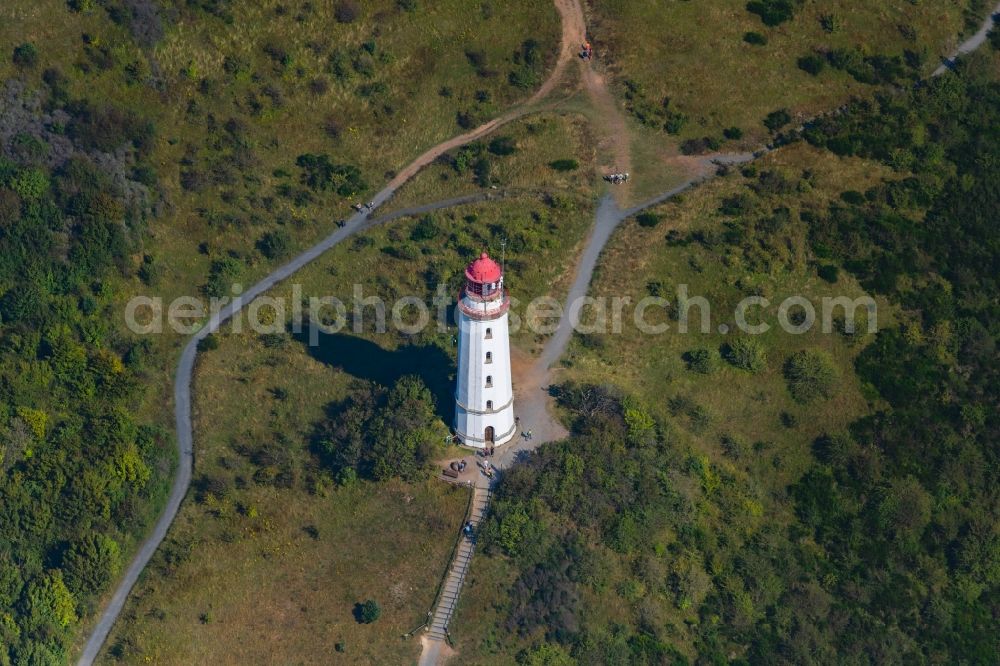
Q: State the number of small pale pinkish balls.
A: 0